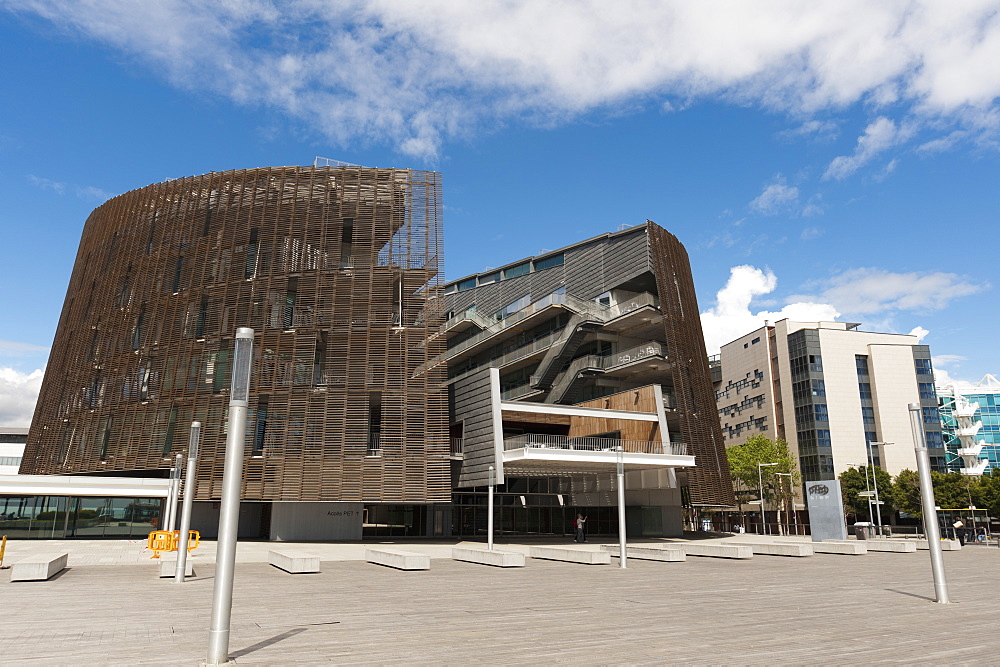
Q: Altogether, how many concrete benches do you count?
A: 12